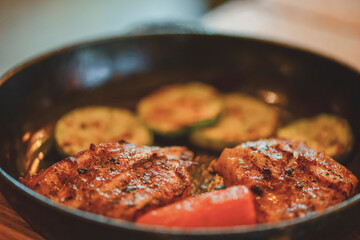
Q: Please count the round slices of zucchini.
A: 4